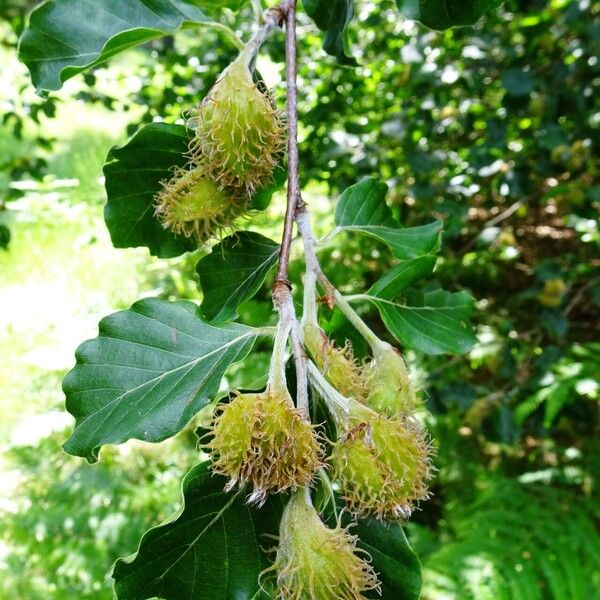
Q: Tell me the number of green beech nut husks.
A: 7